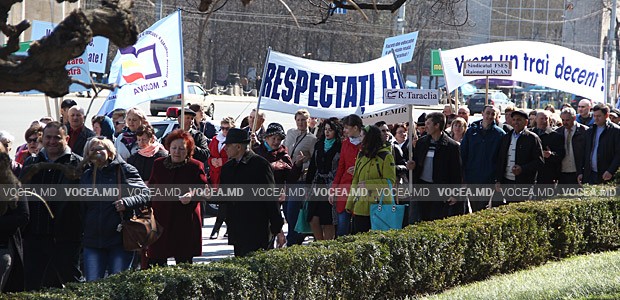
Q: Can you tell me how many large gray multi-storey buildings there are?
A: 1